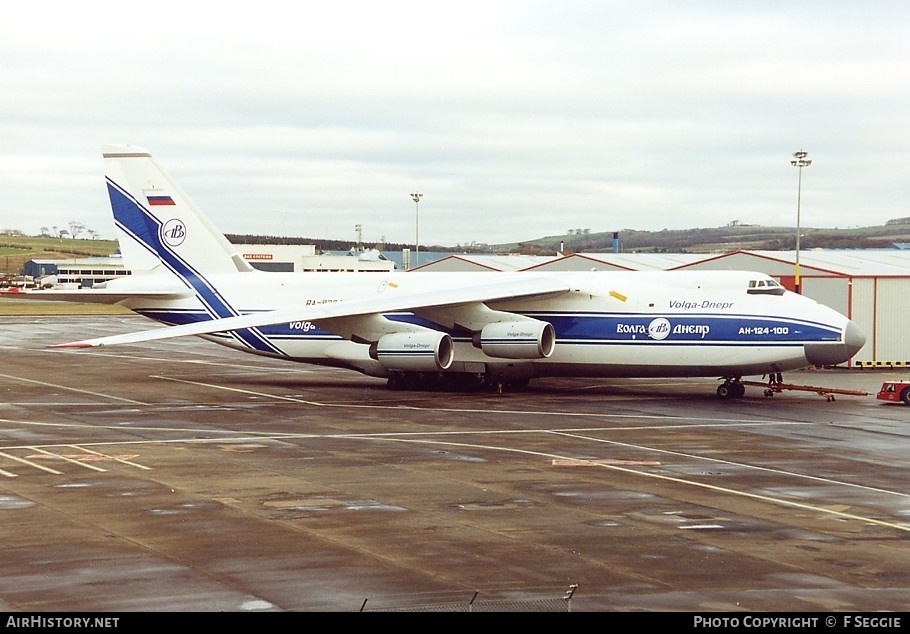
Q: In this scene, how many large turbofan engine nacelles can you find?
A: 2